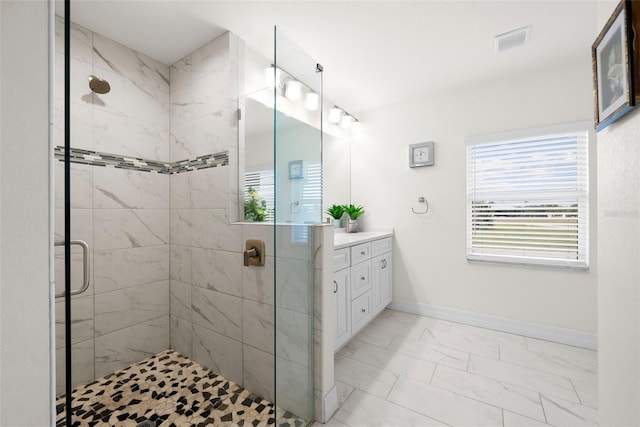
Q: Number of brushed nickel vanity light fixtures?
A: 2